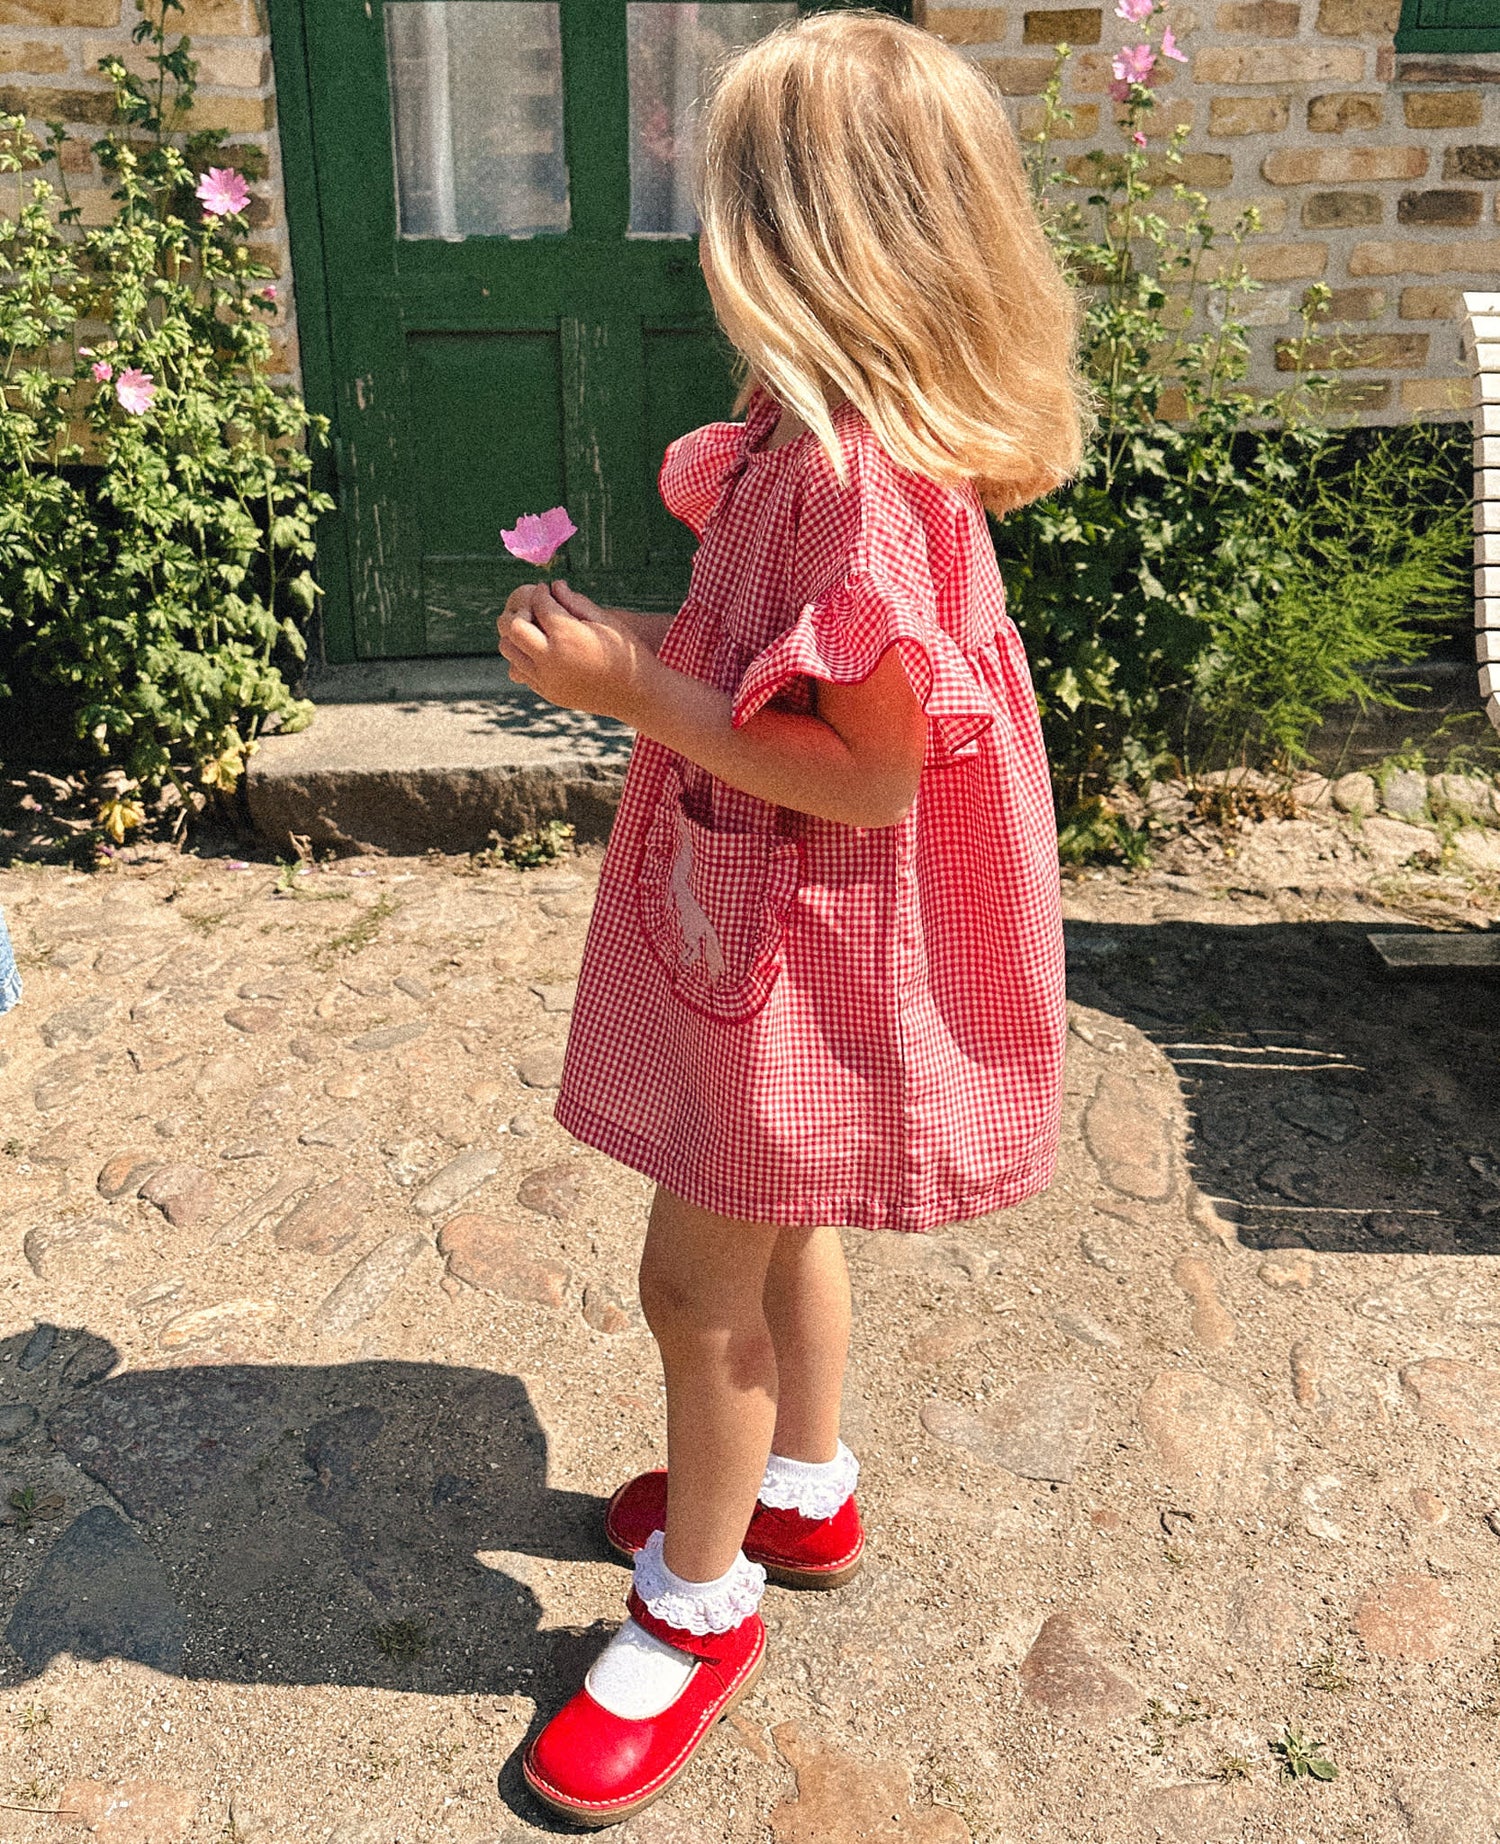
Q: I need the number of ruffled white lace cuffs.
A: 2